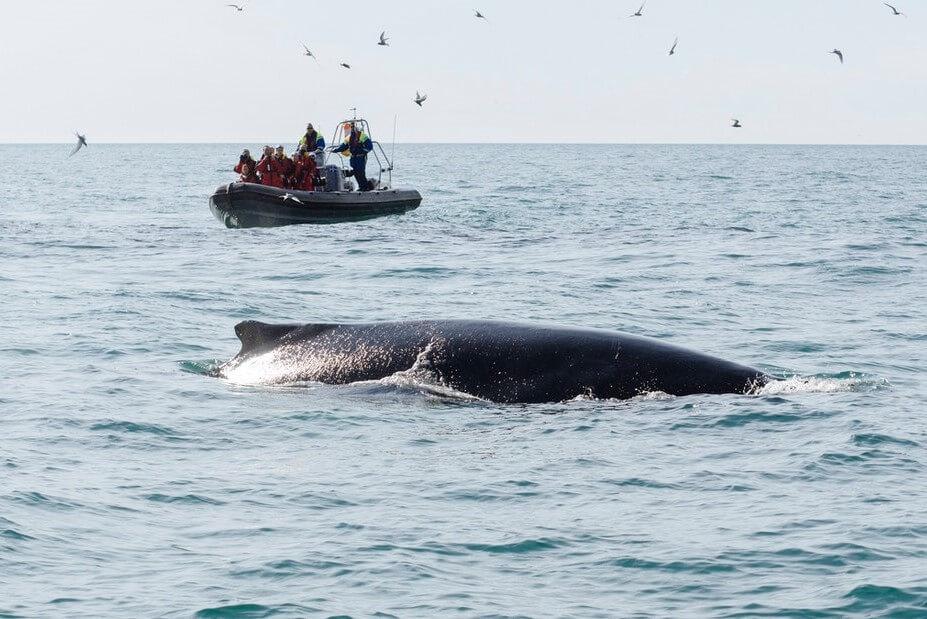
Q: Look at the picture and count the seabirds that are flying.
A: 13